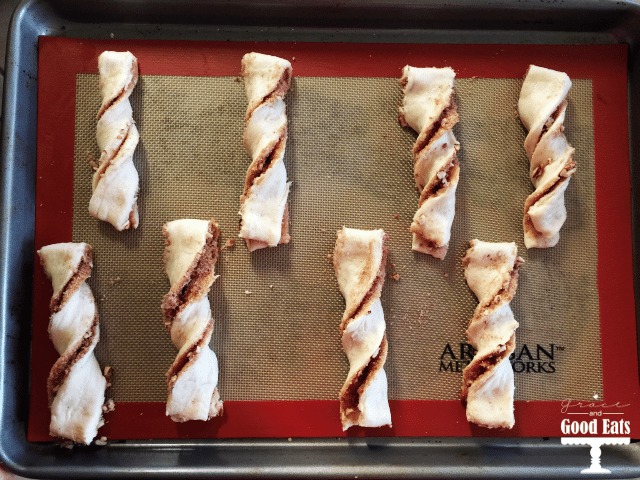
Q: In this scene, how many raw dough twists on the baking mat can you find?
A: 8